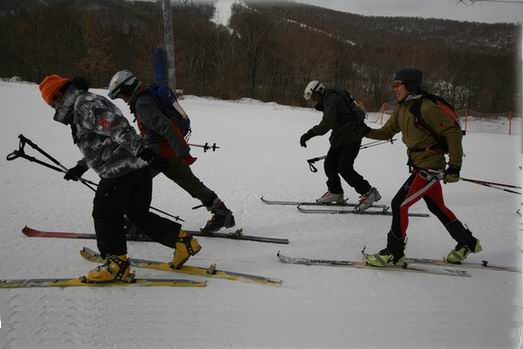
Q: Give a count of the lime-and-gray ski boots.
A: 2